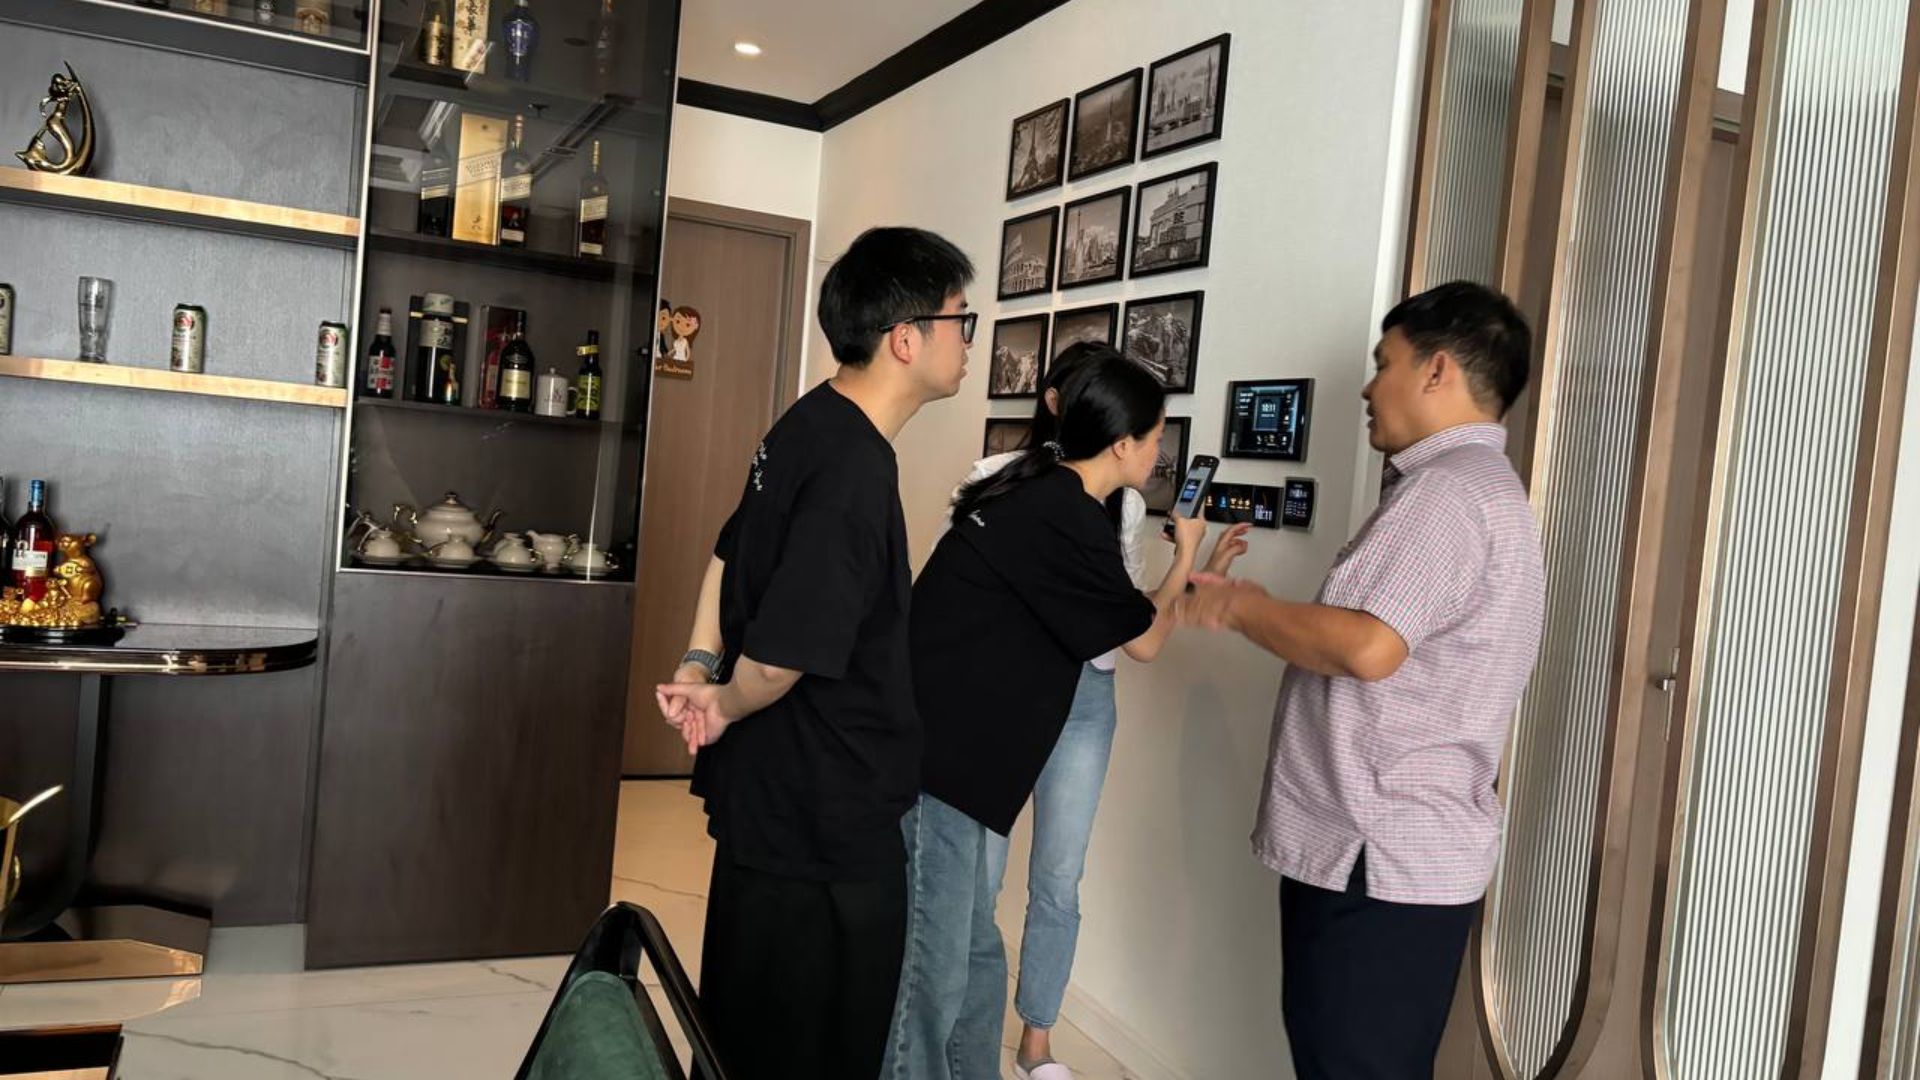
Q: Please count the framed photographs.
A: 11